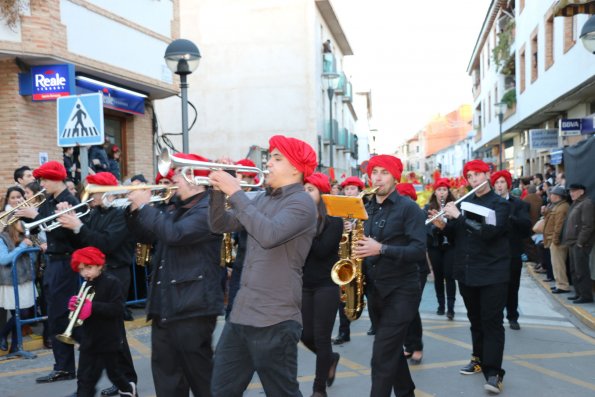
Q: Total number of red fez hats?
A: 14